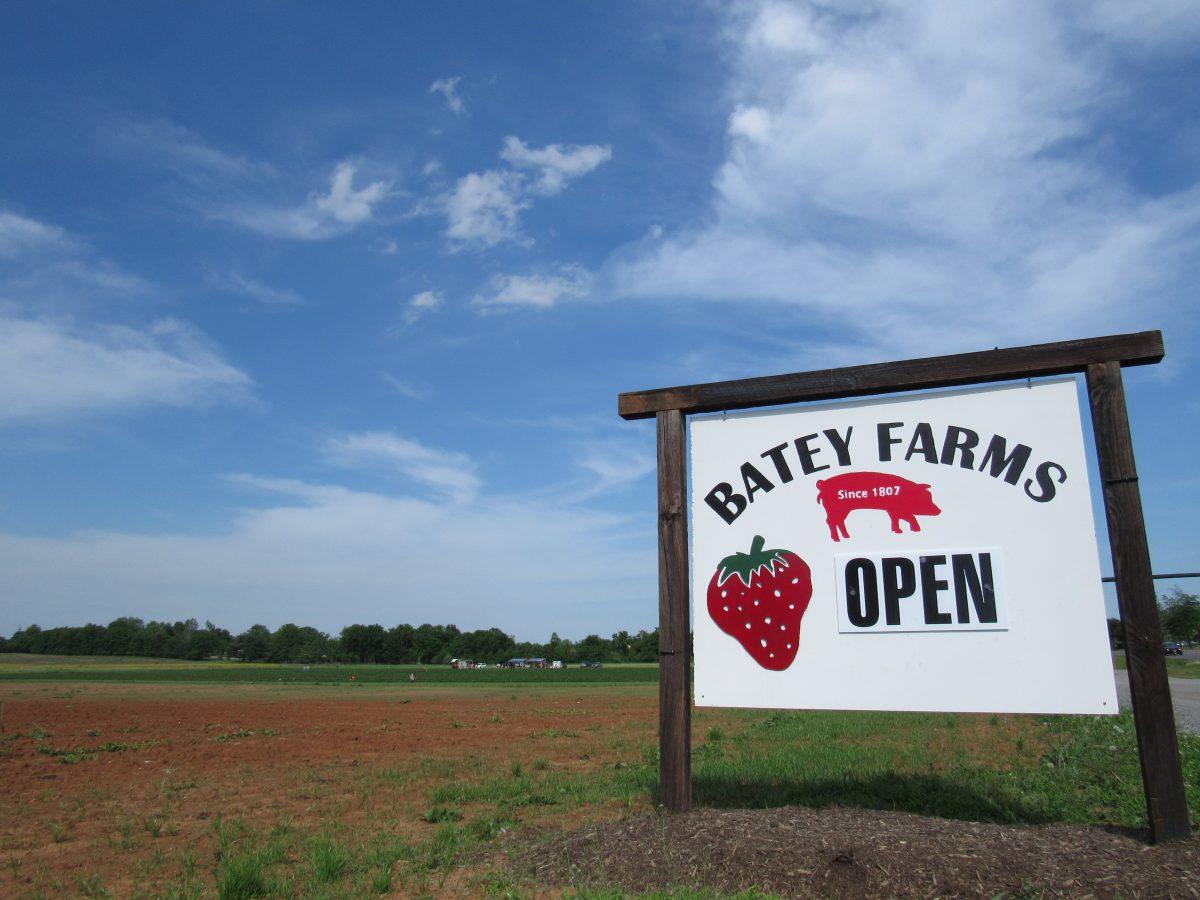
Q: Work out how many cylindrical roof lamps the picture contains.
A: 0